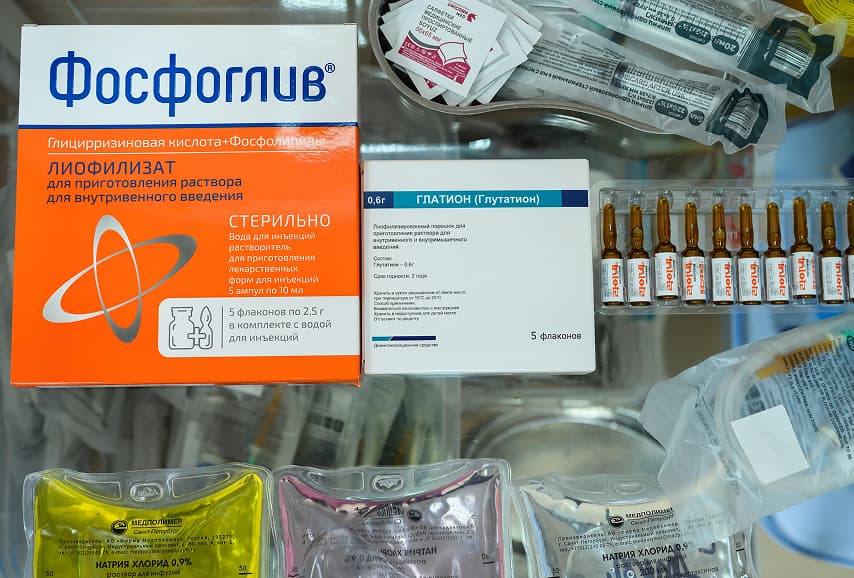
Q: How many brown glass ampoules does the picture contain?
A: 10